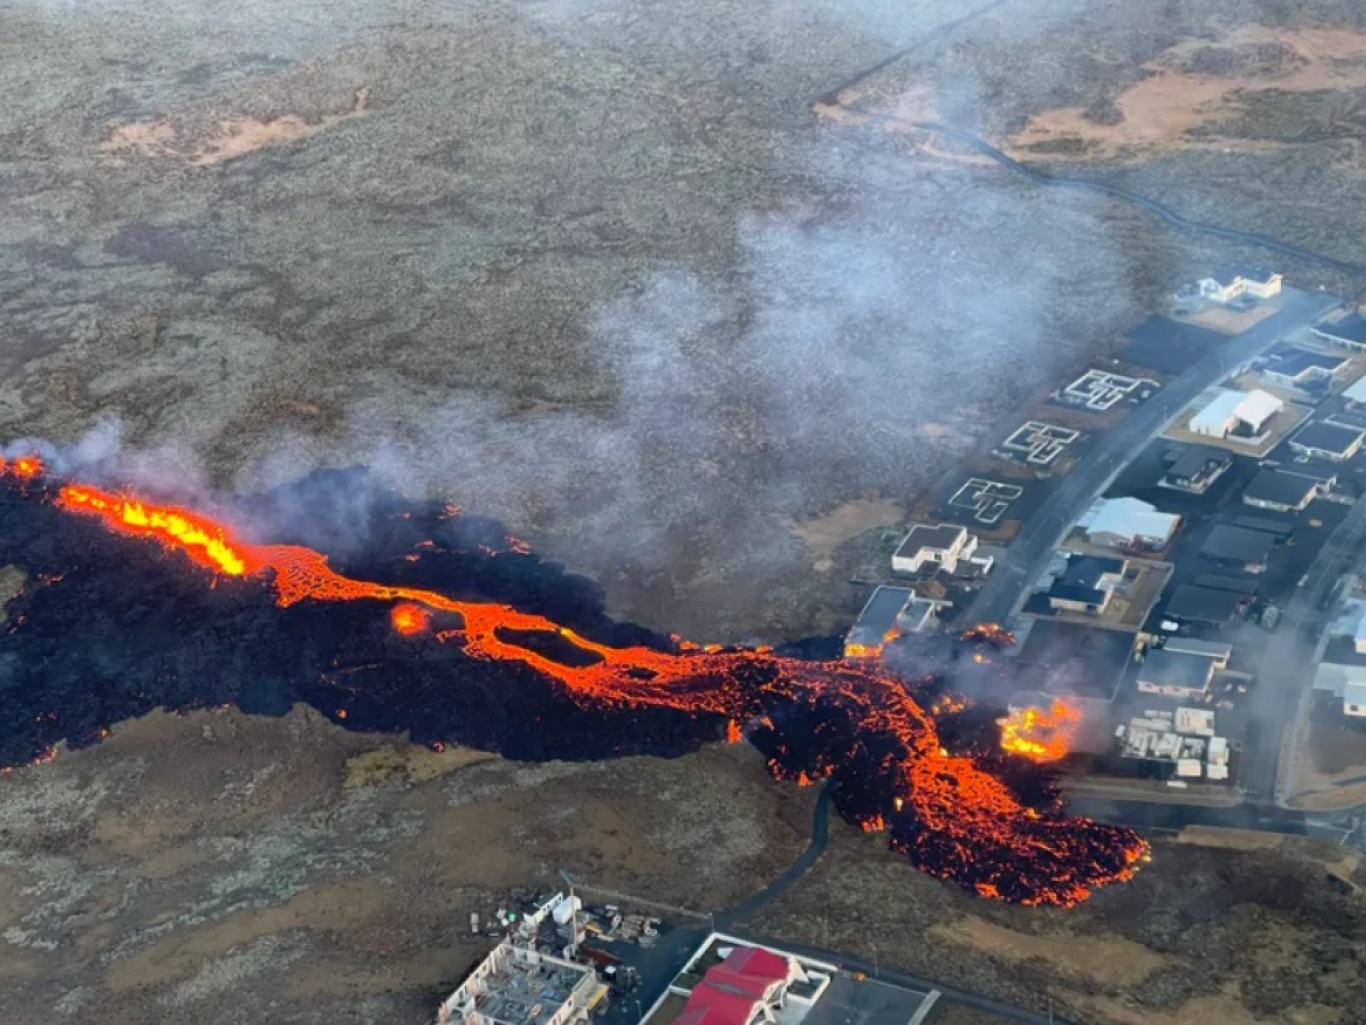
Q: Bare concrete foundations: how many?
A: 3